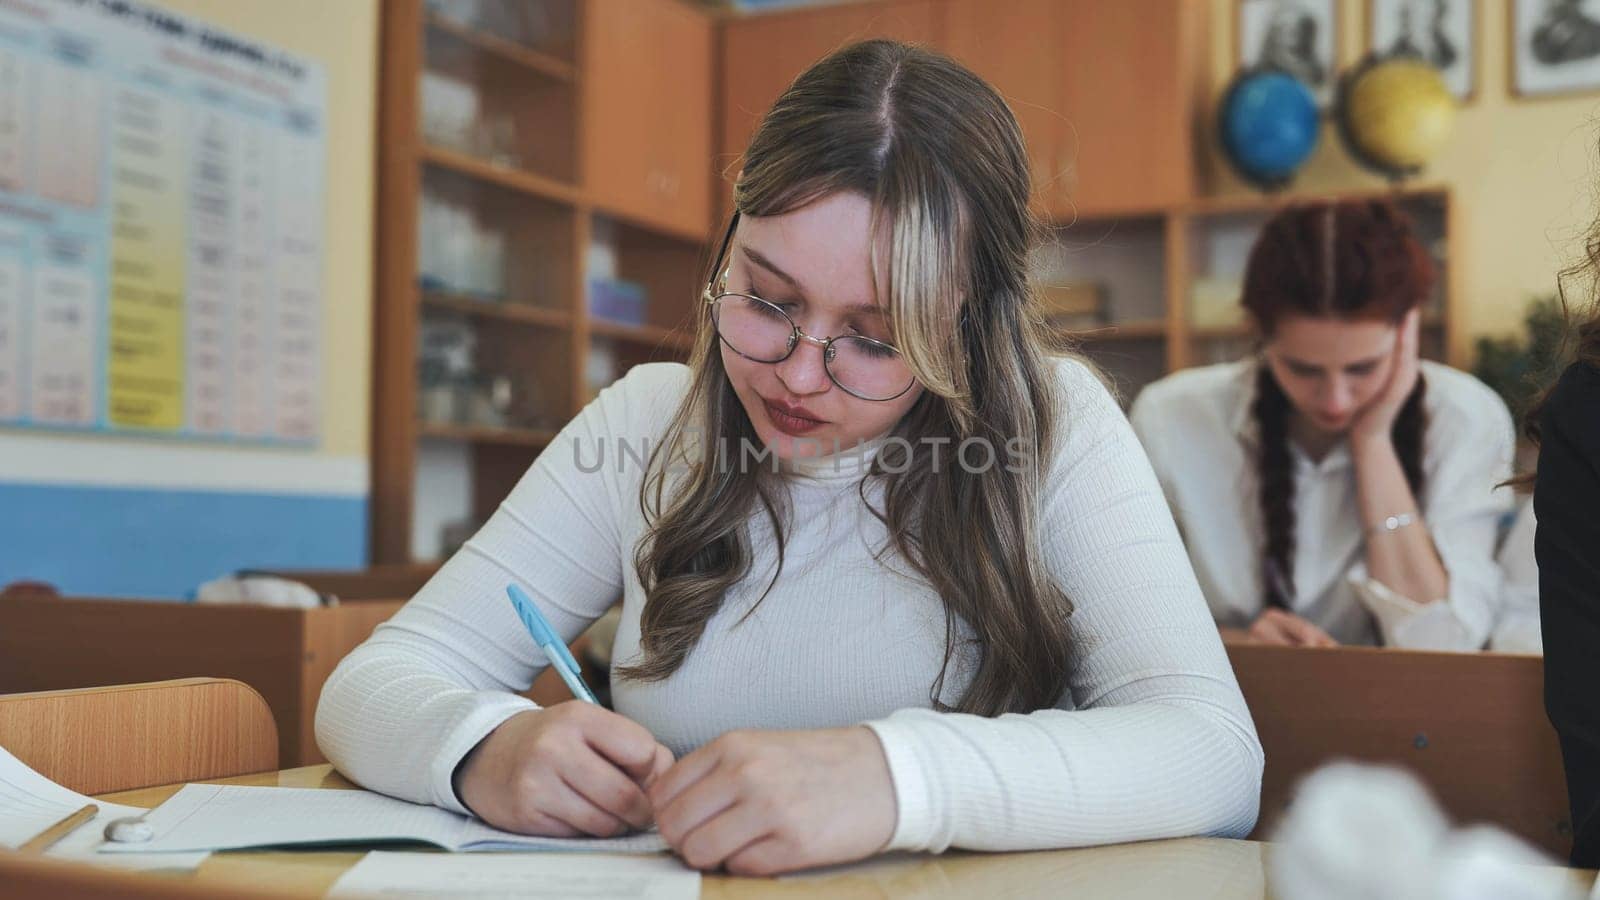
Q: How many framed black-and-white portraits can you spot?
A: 3